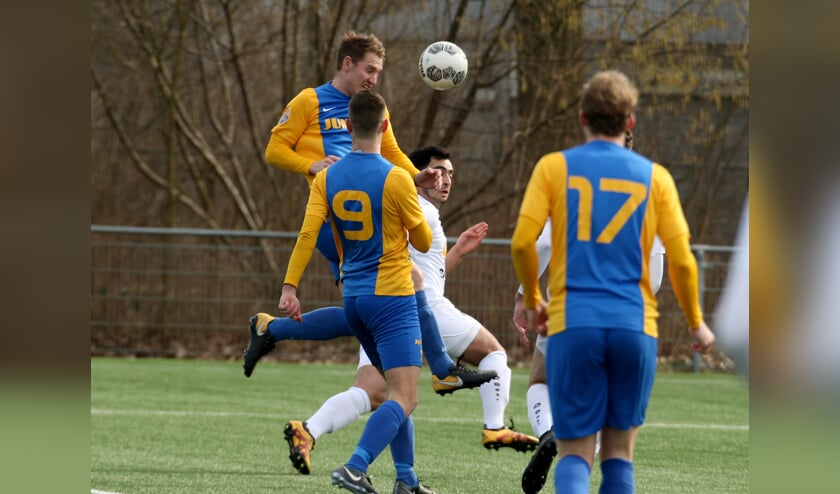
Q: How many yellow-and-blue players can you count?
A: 3